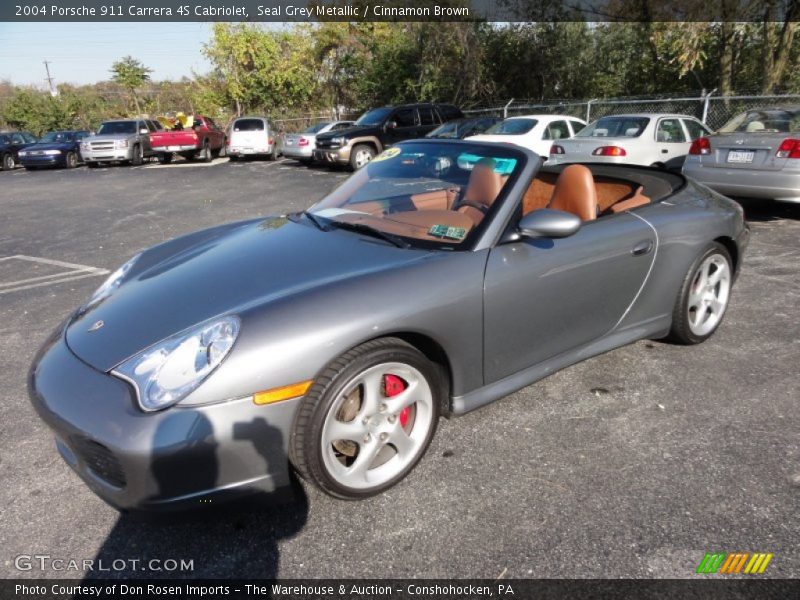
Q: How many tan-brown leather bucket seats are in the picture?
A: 2